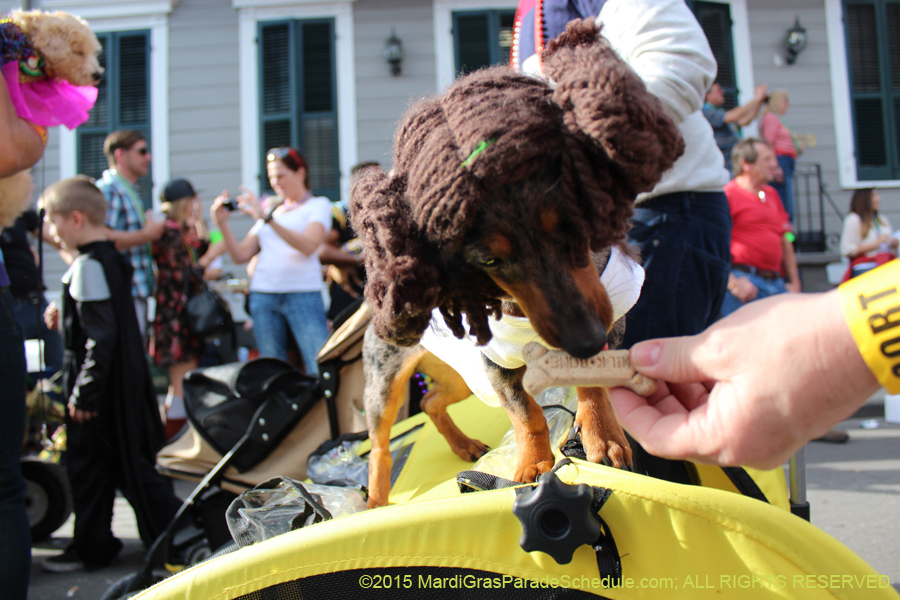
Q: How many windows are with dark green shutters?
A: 5